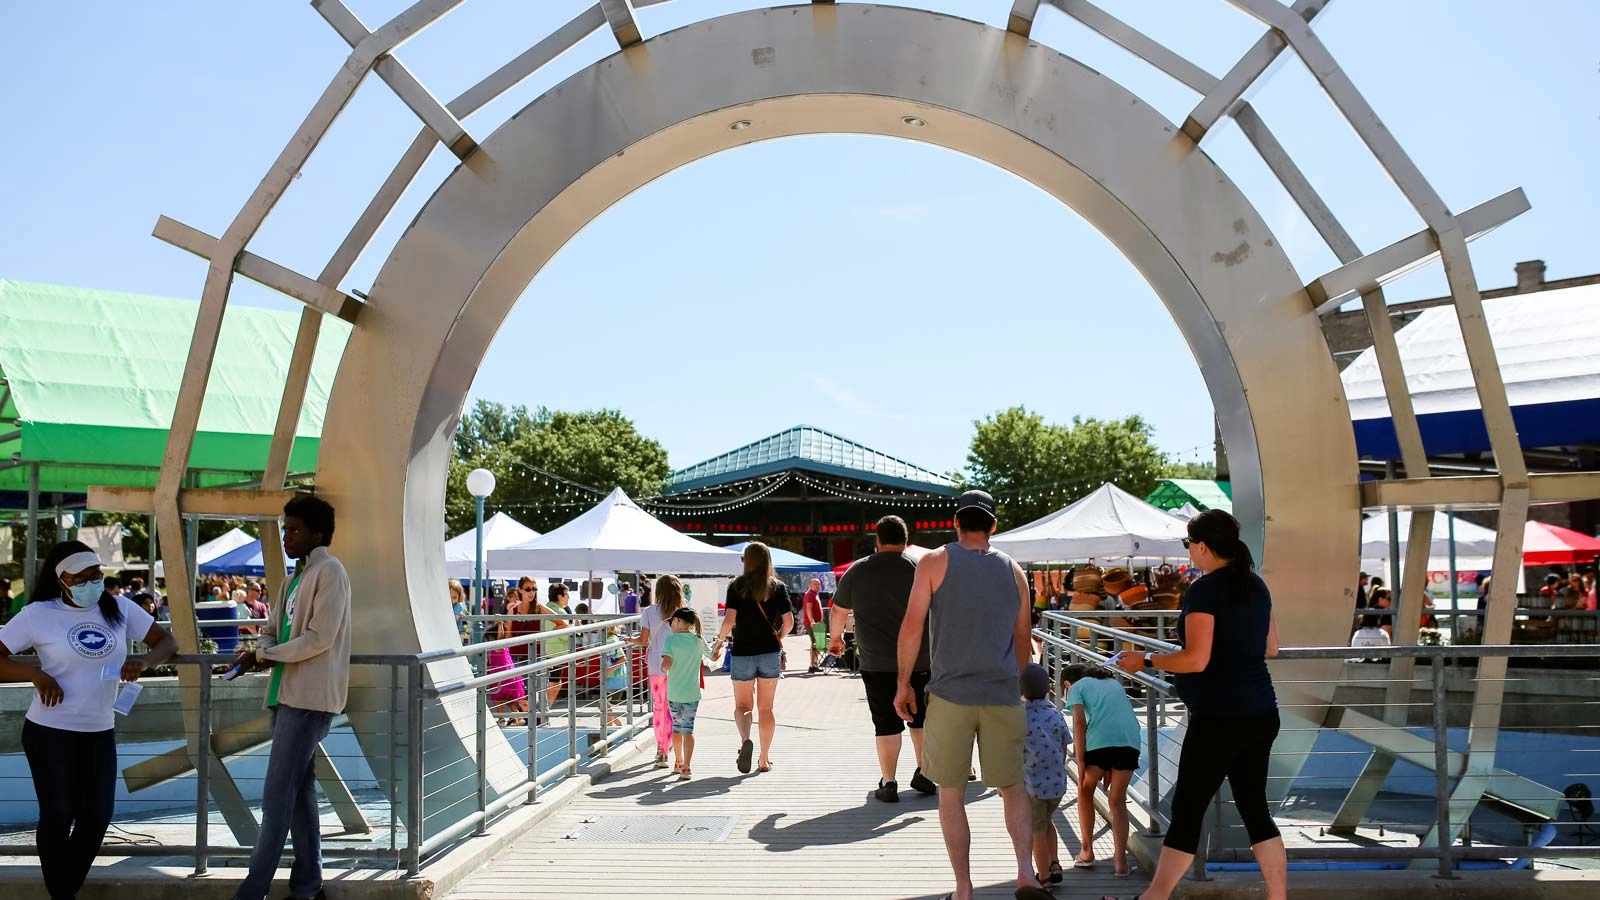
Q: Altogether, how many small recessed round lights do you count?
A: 2